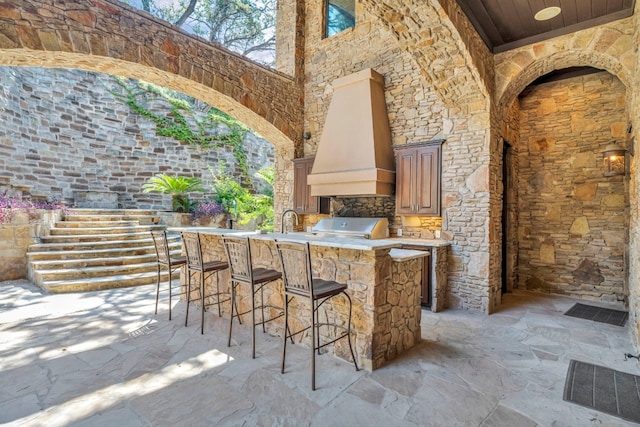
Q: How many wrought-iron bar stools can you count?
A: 4